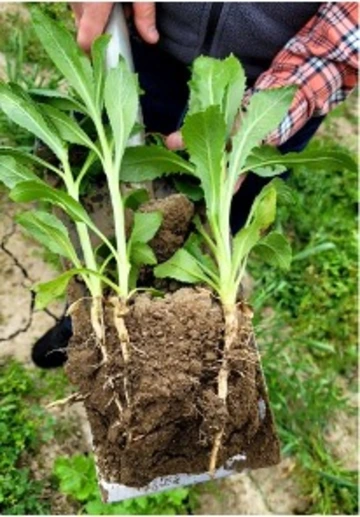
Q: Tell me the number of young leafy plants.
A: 3